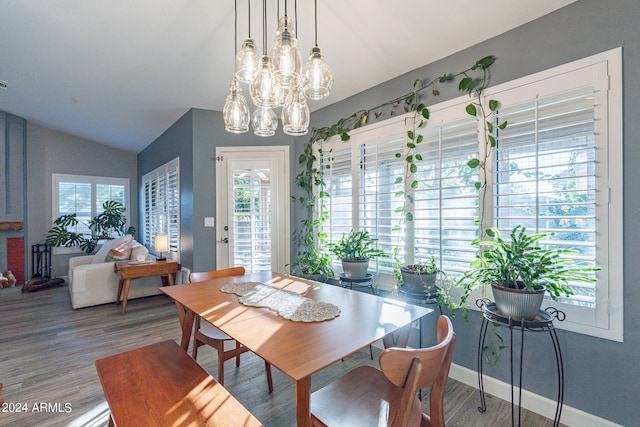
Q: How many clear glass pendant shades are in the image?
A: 8